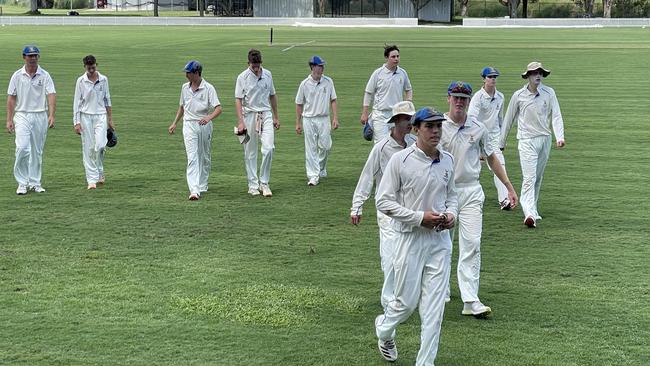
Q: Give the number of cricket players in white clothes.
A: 11